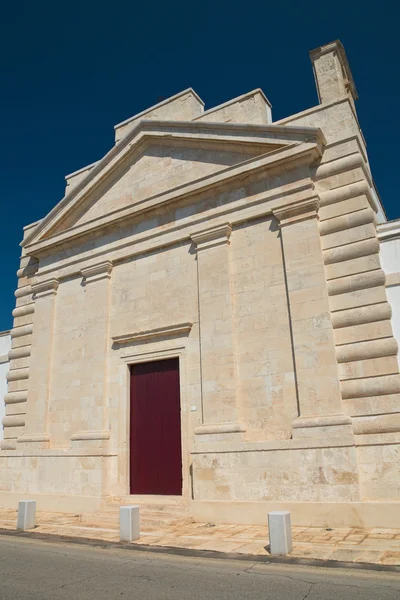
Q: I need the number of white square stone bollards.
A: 3